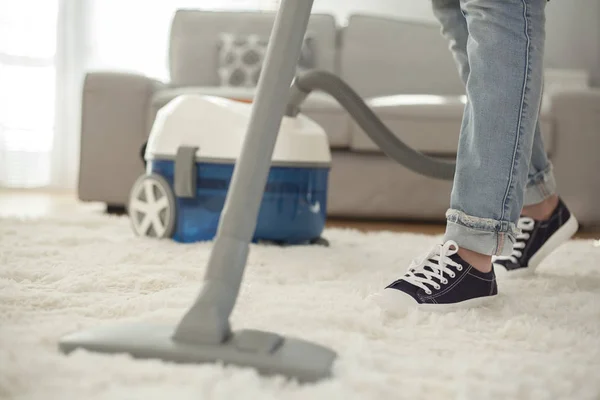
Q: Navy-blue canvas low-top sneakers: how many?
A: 2